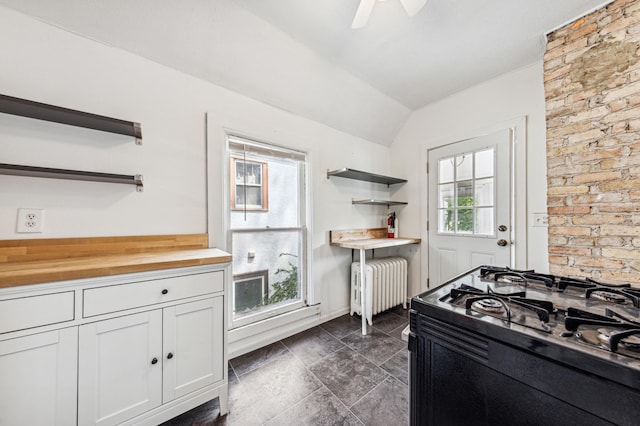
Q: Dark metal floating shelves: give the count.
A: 4